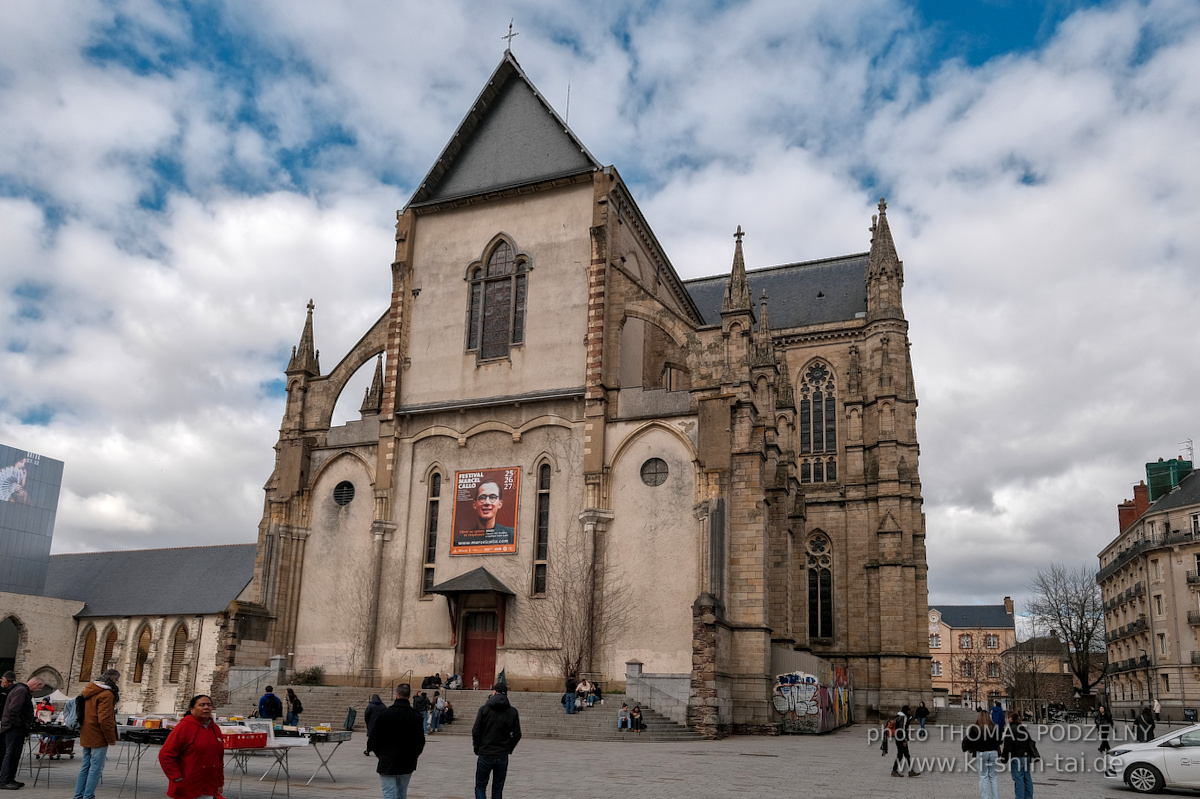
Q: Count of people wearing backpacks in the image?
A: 5